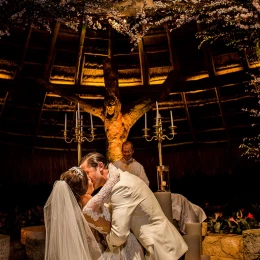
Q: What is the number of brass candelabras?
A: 2